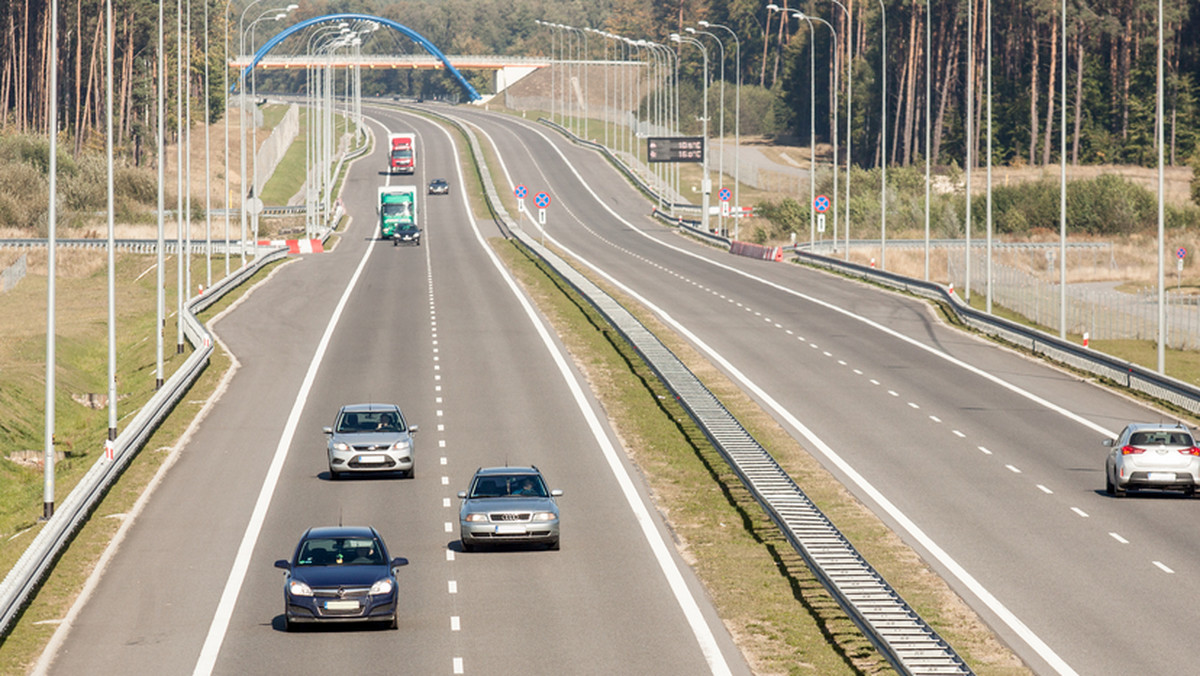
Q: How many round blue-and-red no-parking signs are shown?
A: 5